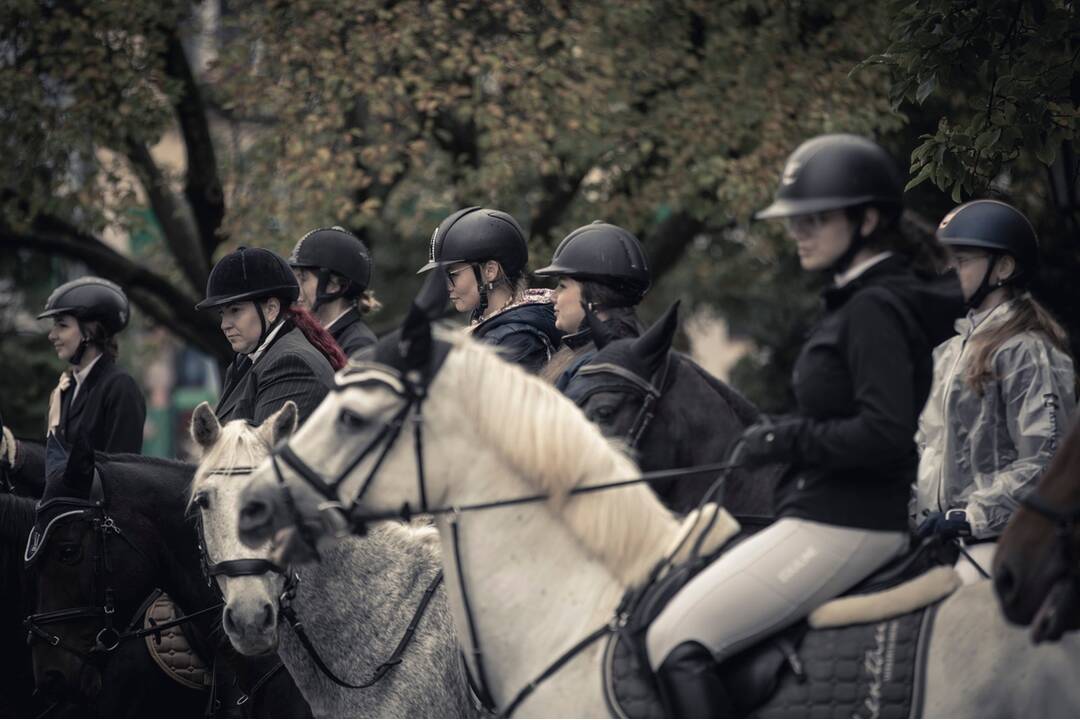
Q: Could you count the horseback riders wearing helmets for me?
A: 7